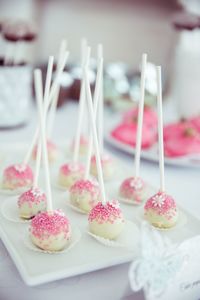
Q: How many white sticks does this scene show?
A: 11